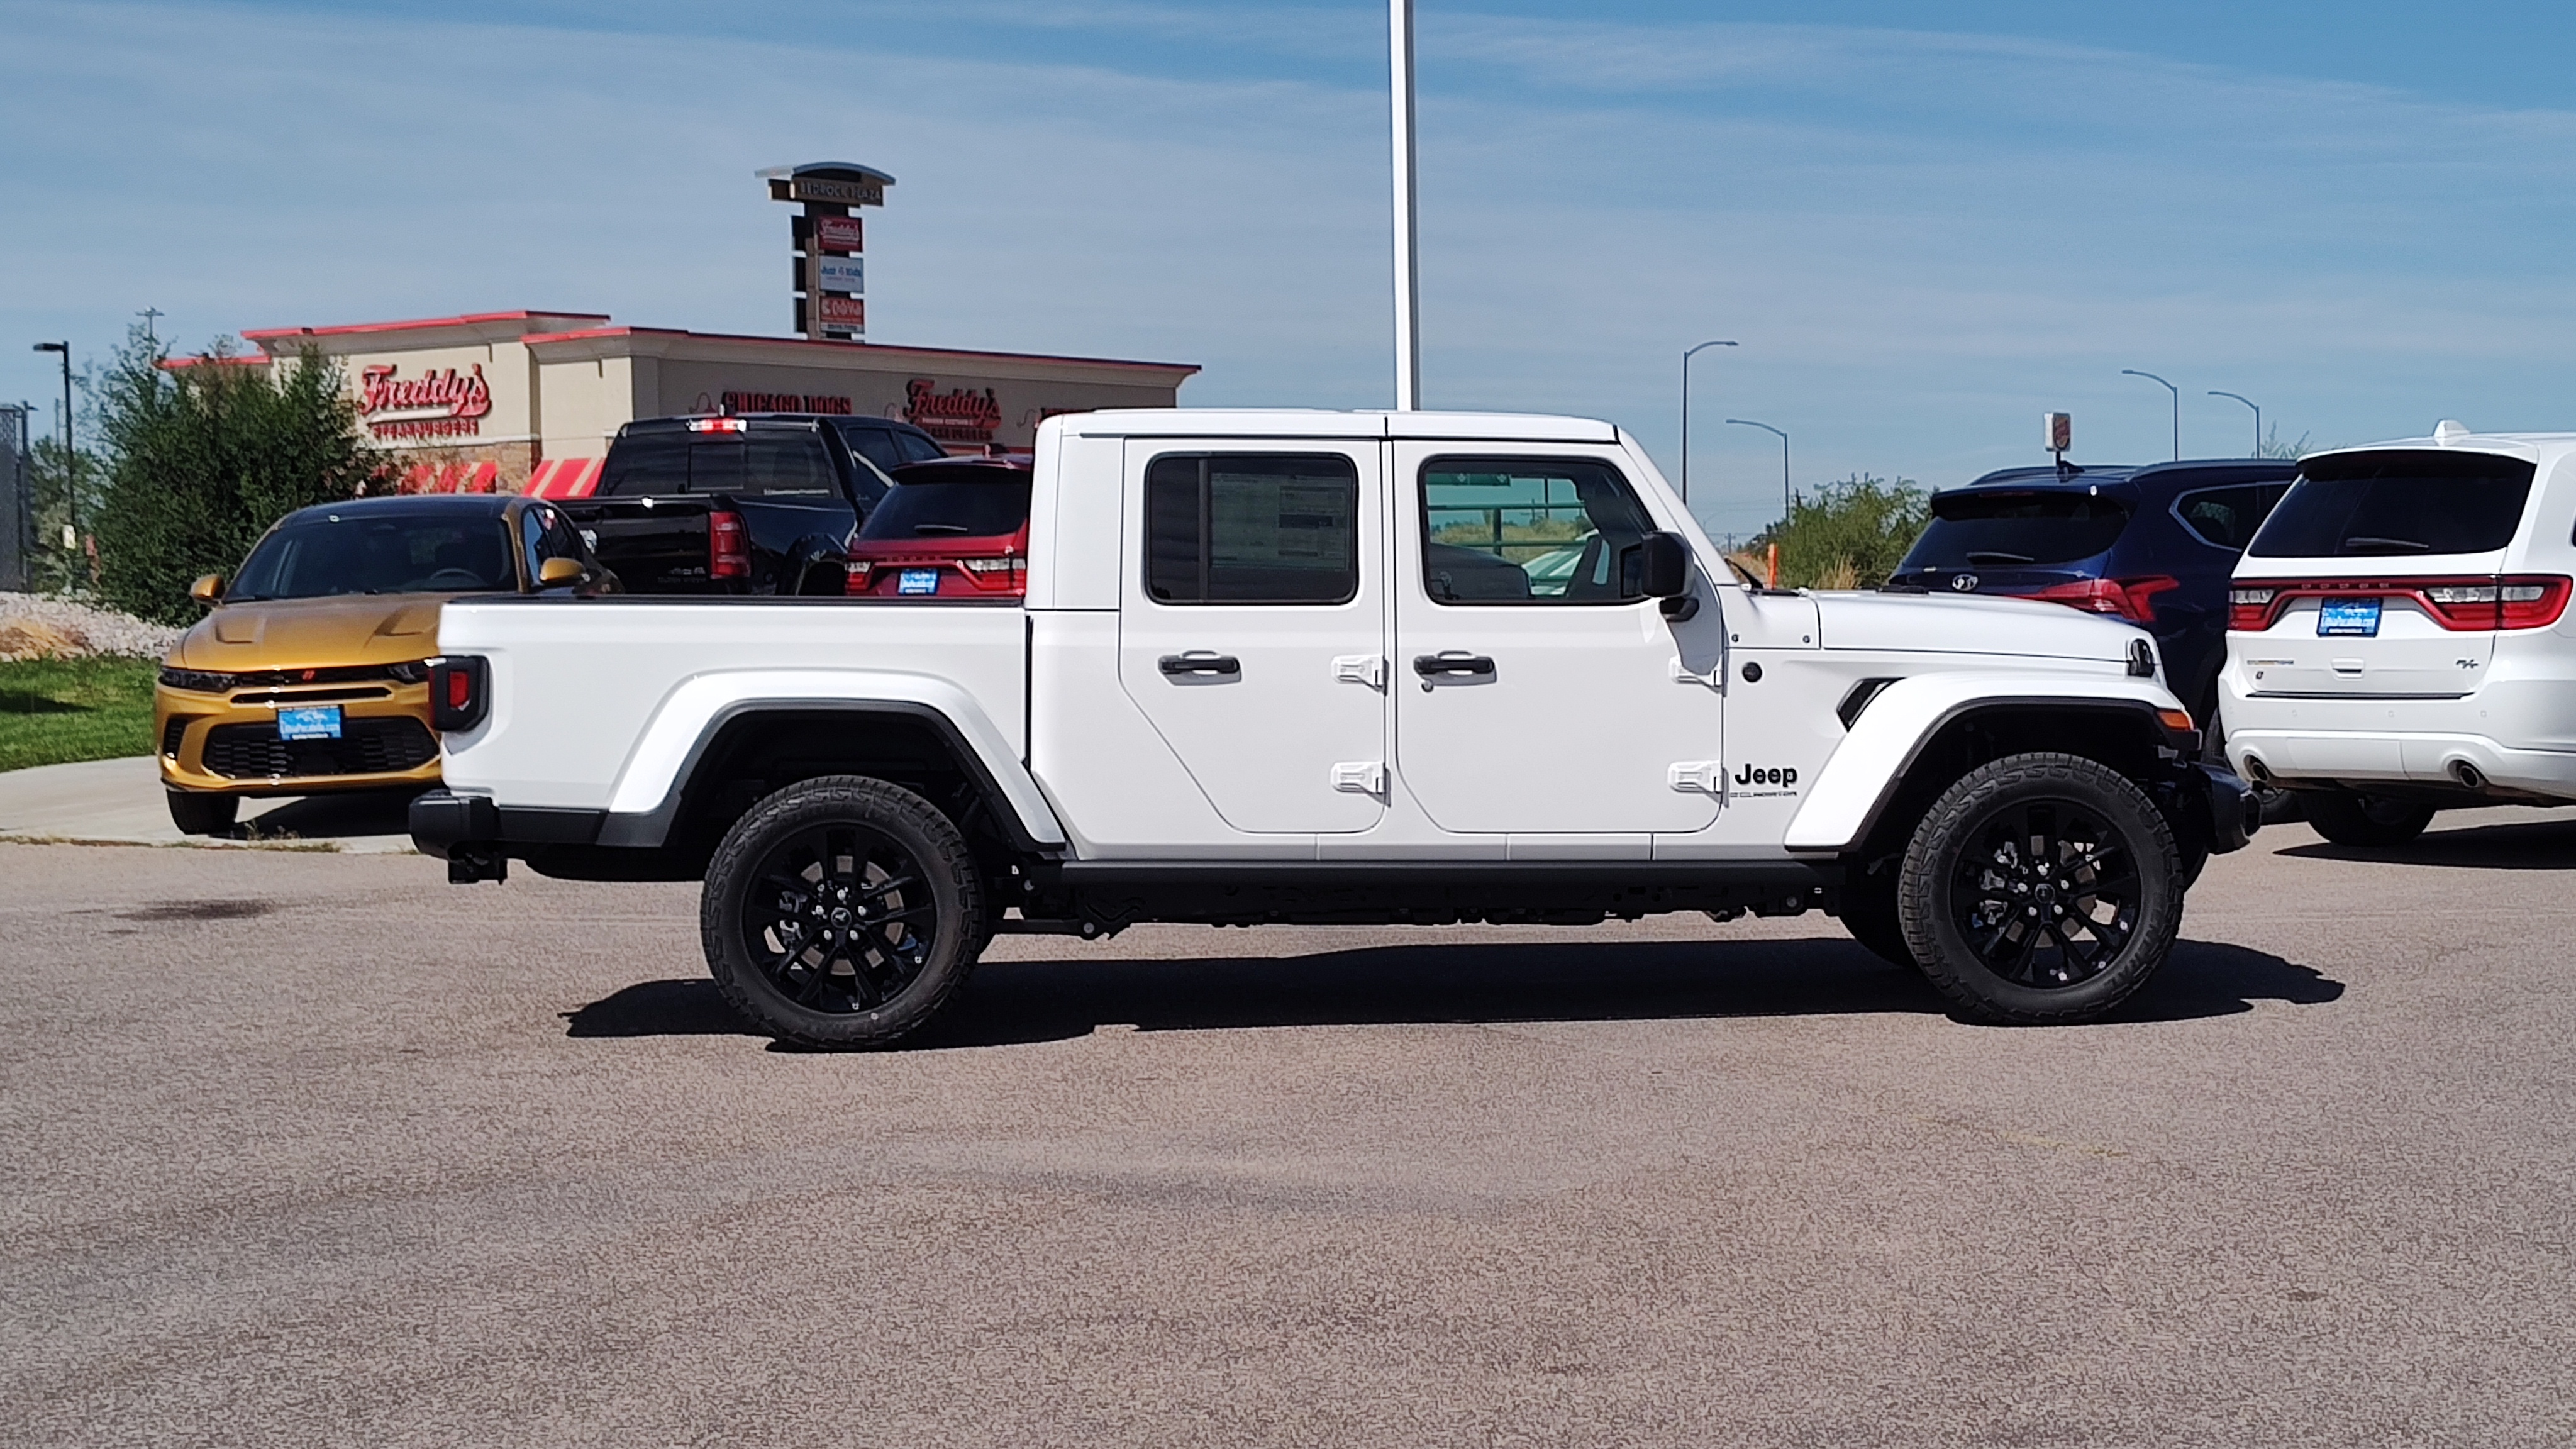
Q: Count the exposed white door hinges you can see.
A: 4